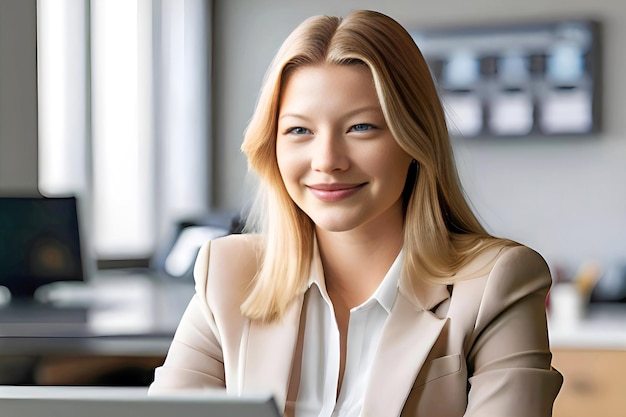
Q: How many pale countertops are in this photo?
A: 1